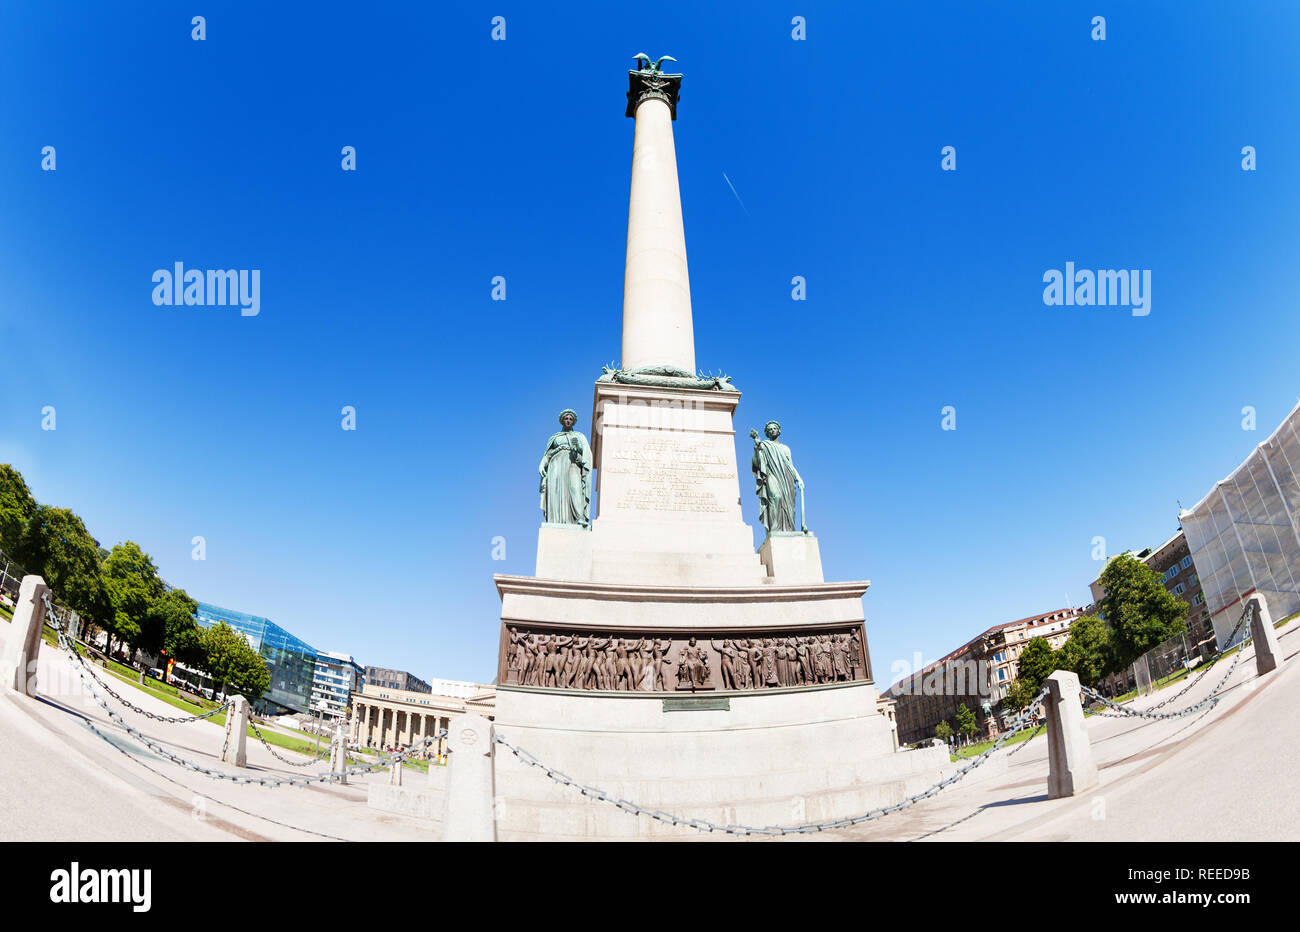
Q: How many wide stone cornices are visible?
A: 2